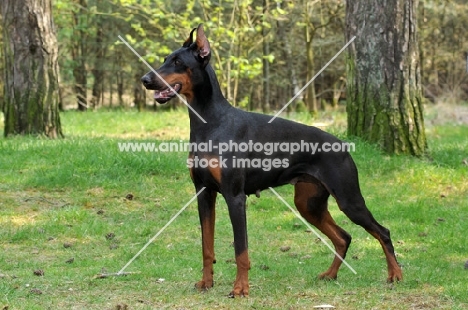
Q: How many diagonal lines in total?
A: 4